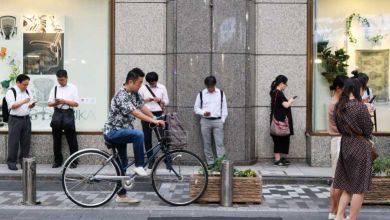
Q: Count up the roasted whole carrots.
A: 0